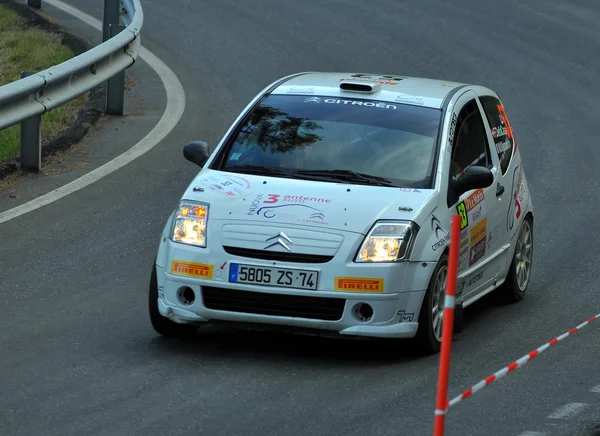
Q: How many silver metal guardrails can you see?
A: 1